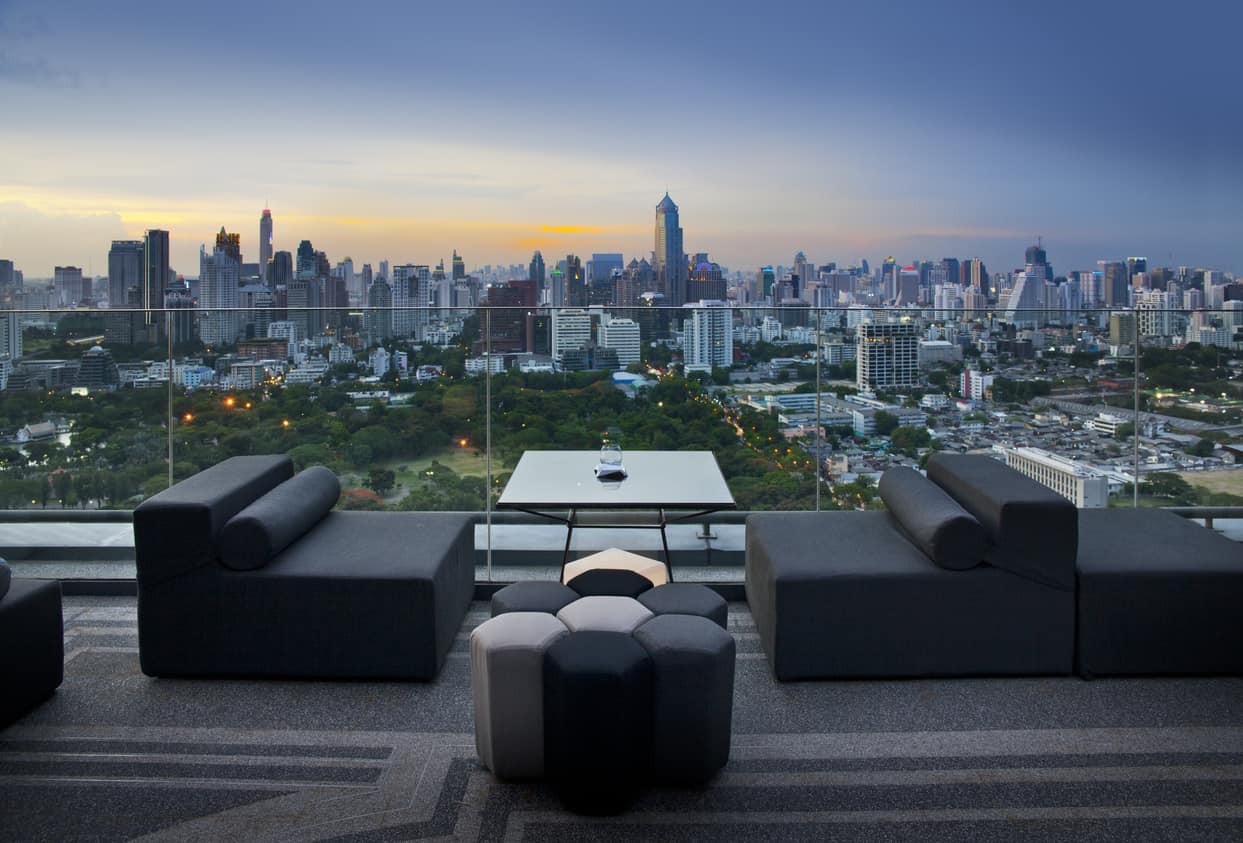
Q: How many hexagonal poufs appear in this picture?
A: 7